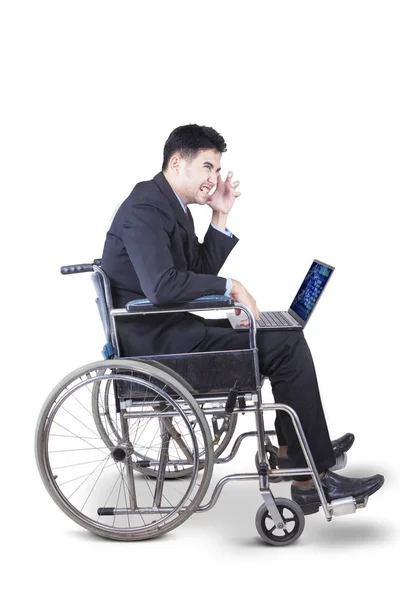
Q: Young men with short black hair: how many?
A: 1